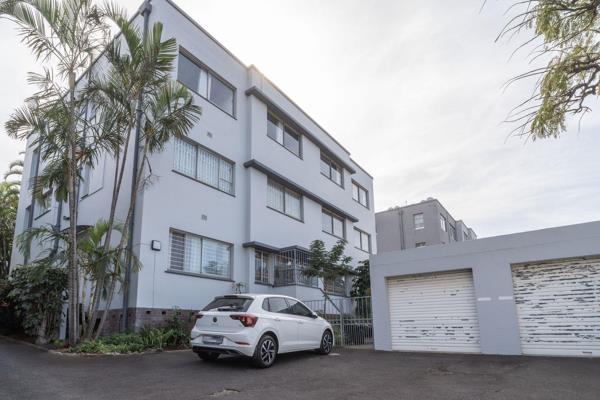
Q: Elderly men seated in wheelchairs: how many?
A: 0